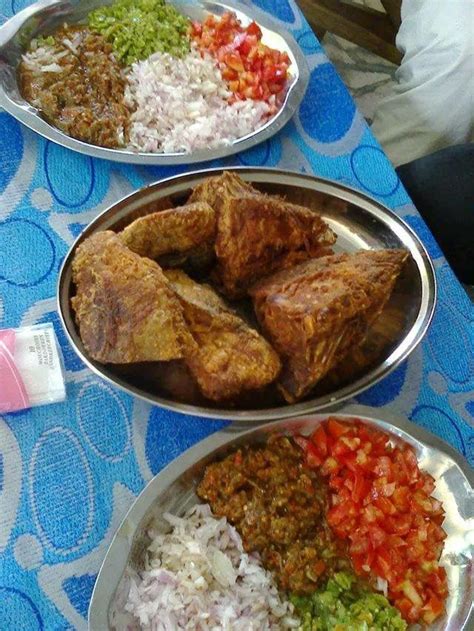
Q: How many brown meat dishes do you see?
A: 1